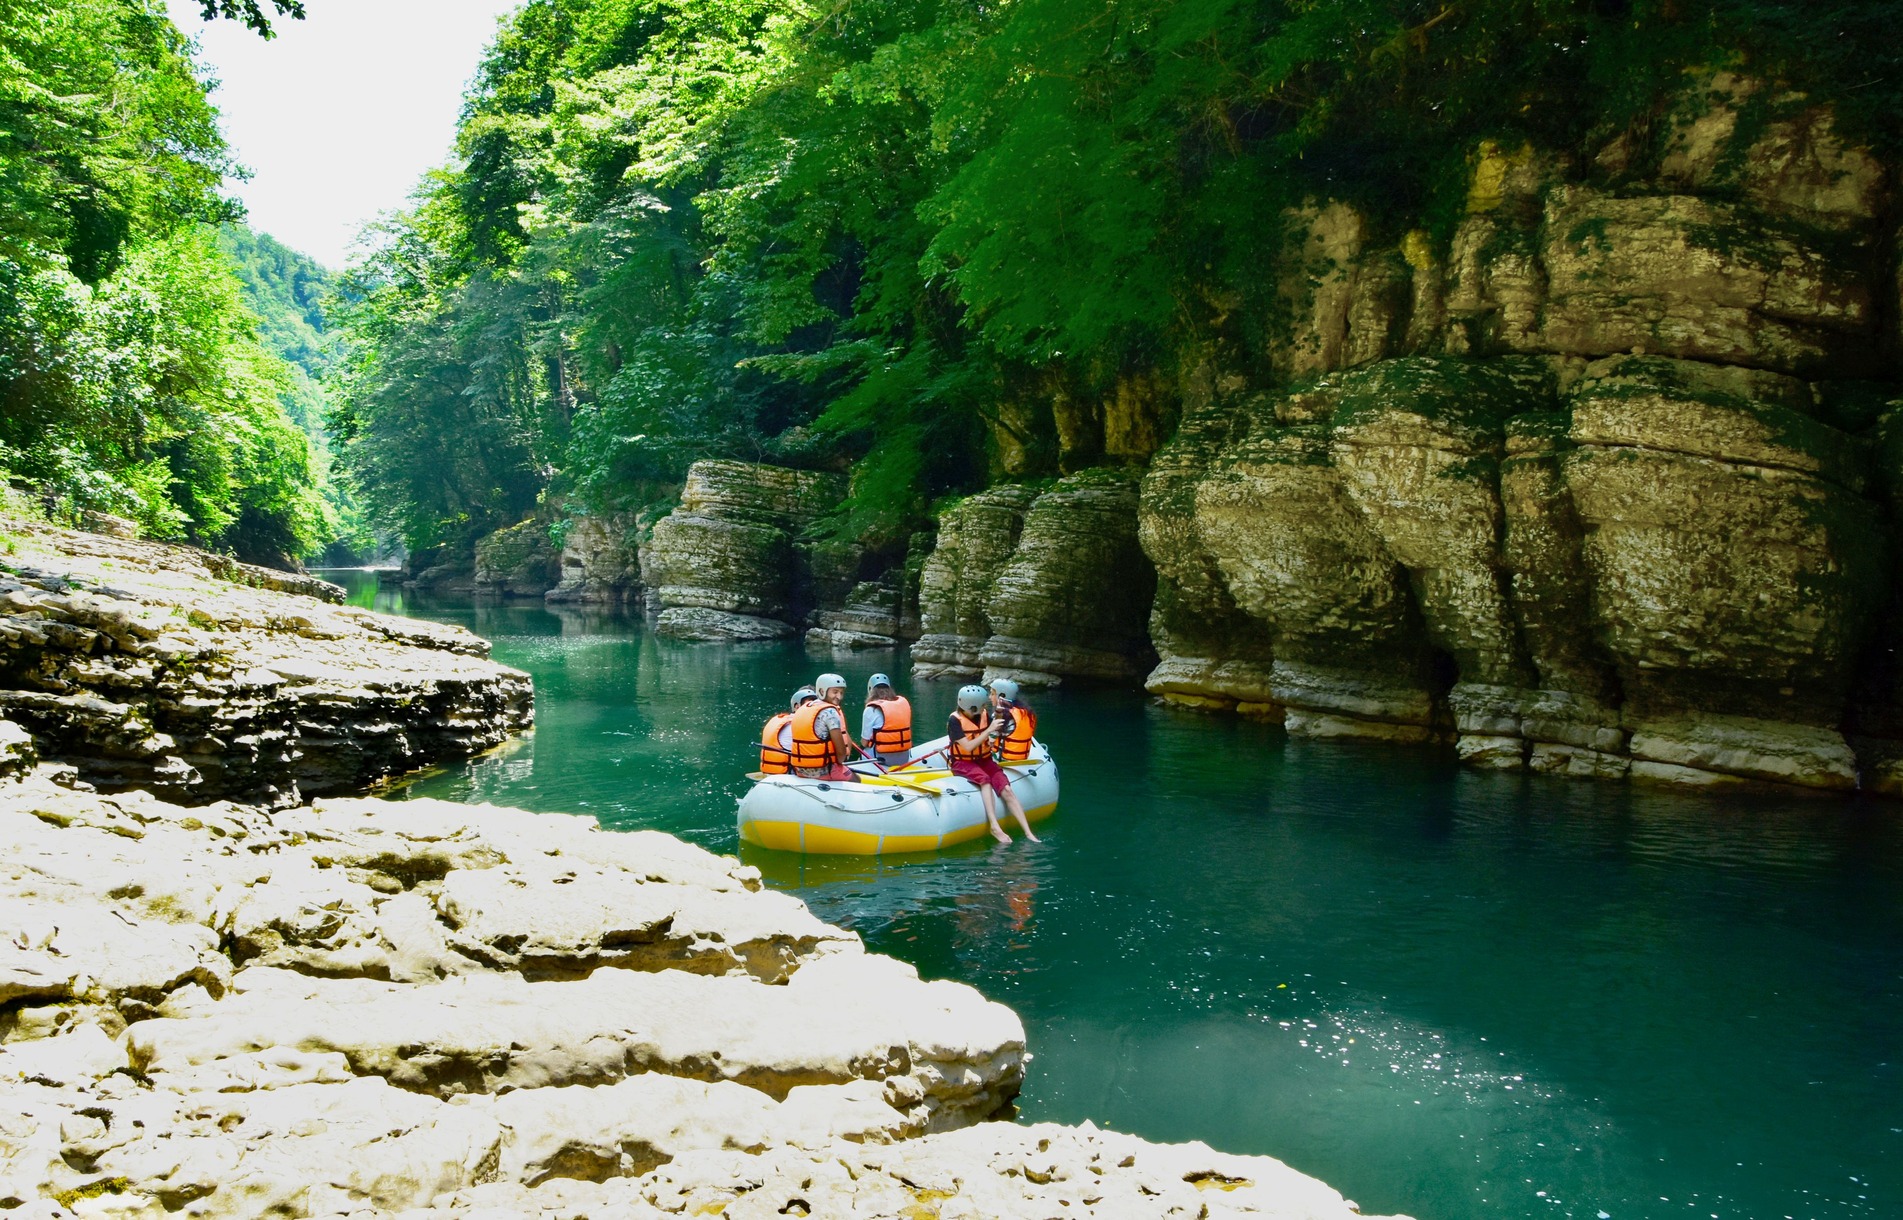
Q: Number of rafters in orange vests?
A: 5